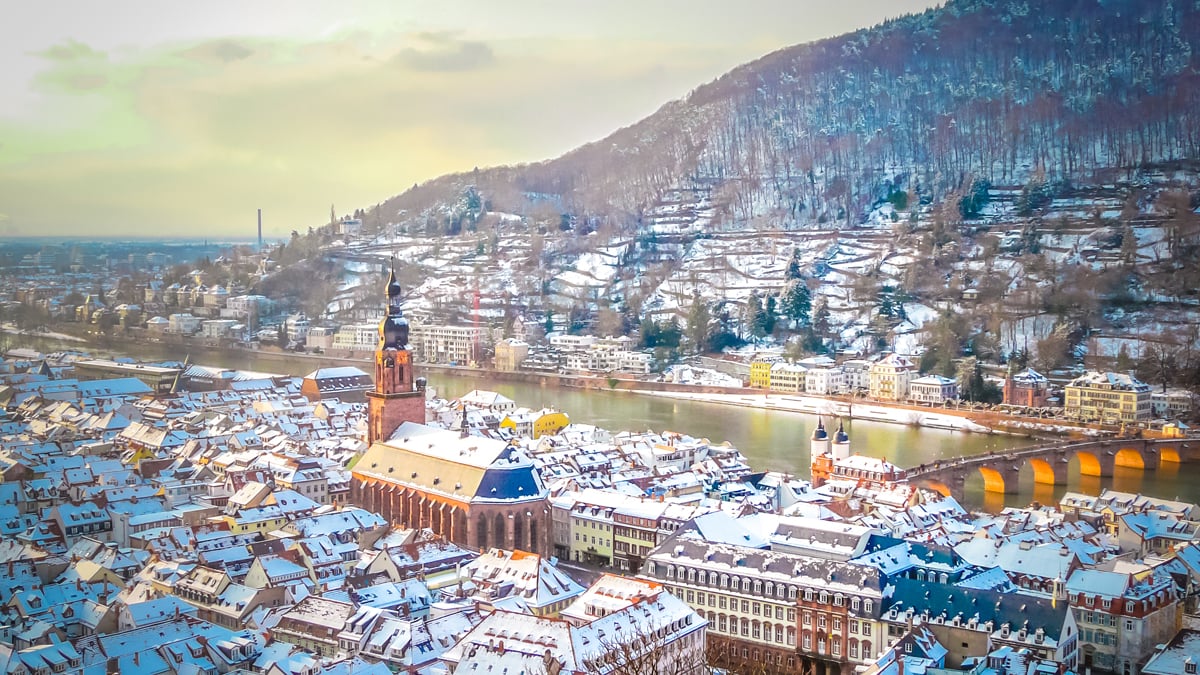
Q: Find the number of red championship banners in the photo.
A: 0